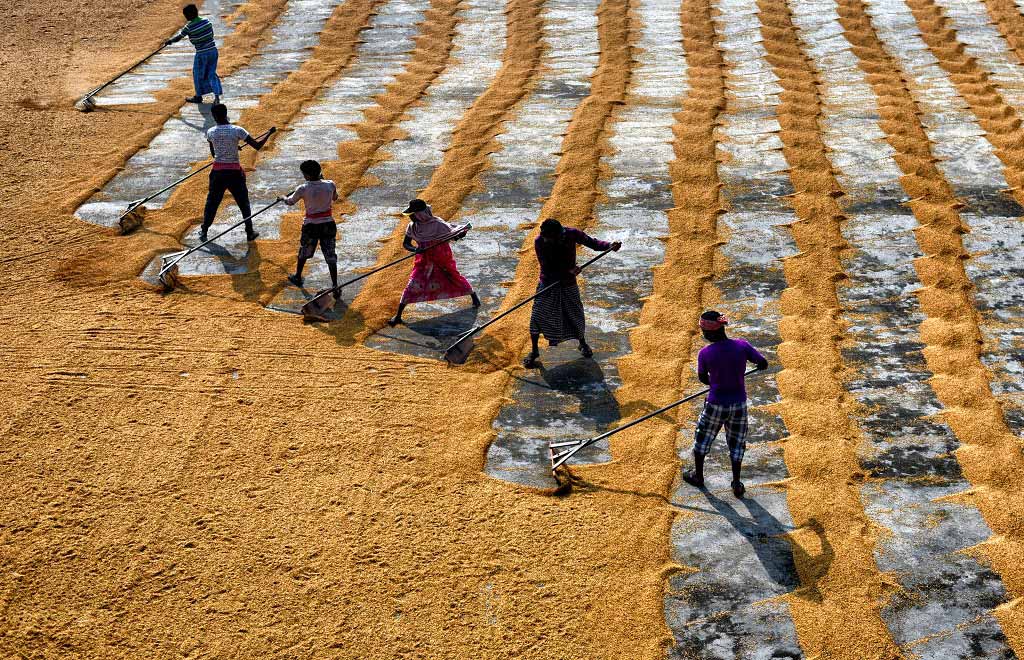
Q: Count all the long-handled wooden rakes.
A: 6